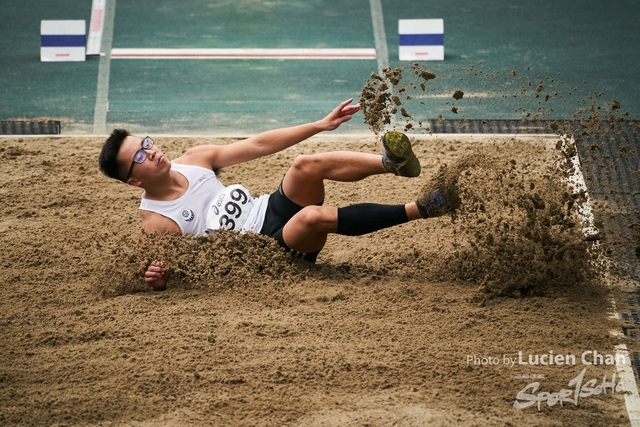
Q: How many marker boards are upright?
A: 2